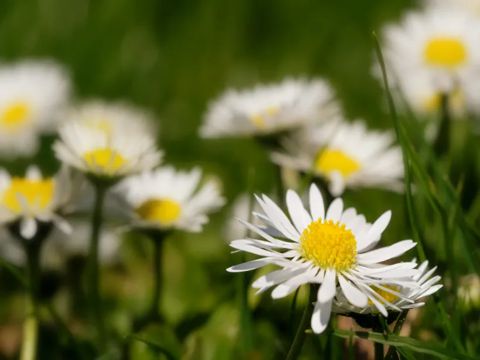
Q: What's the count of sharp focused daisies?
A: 2